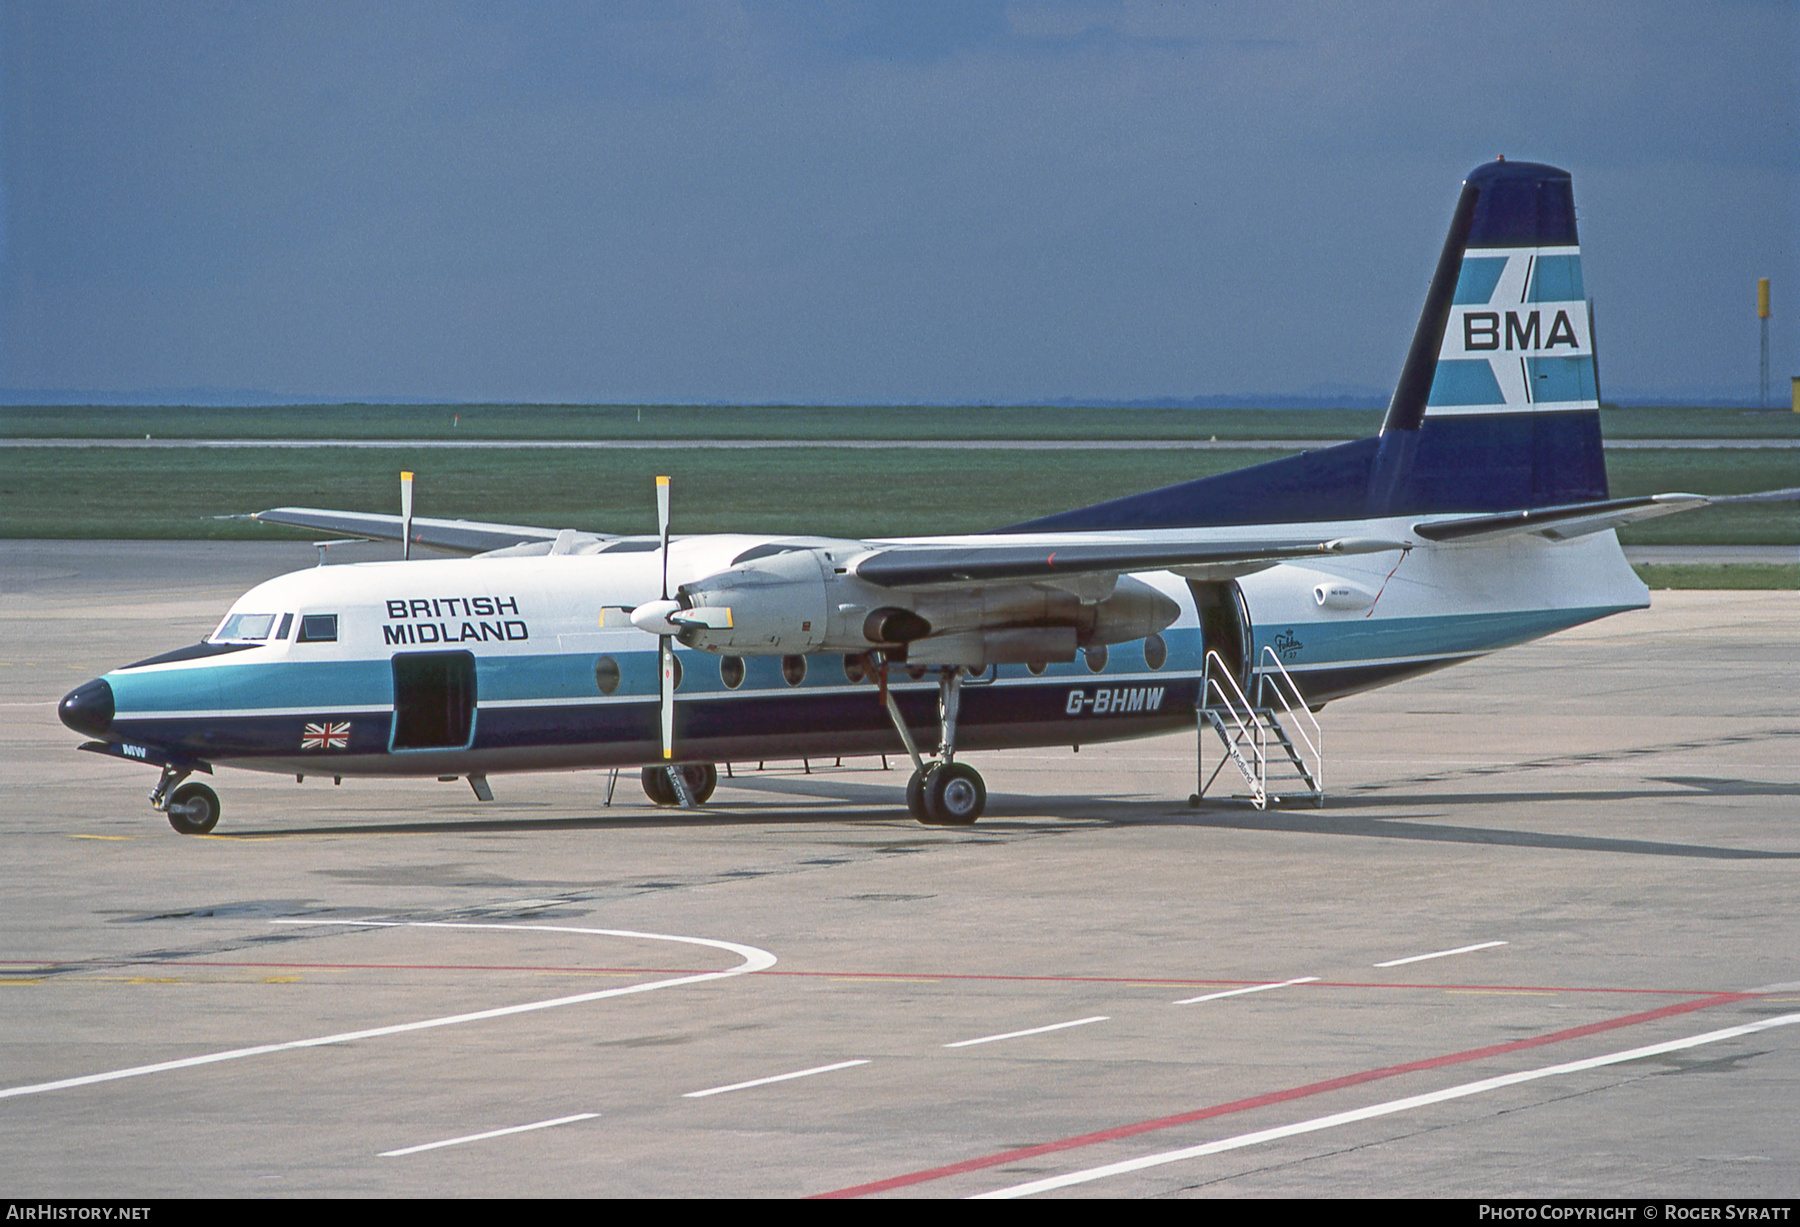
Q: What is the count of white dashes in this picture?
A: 5